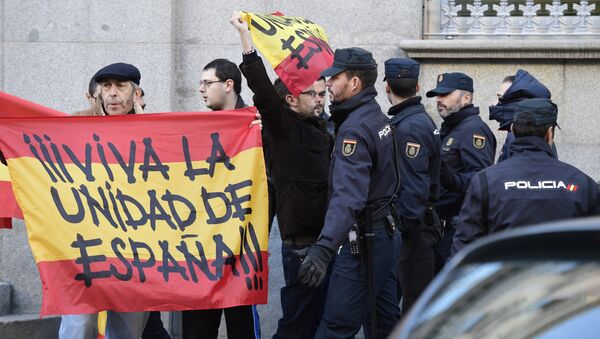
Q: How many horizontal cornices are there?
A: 1